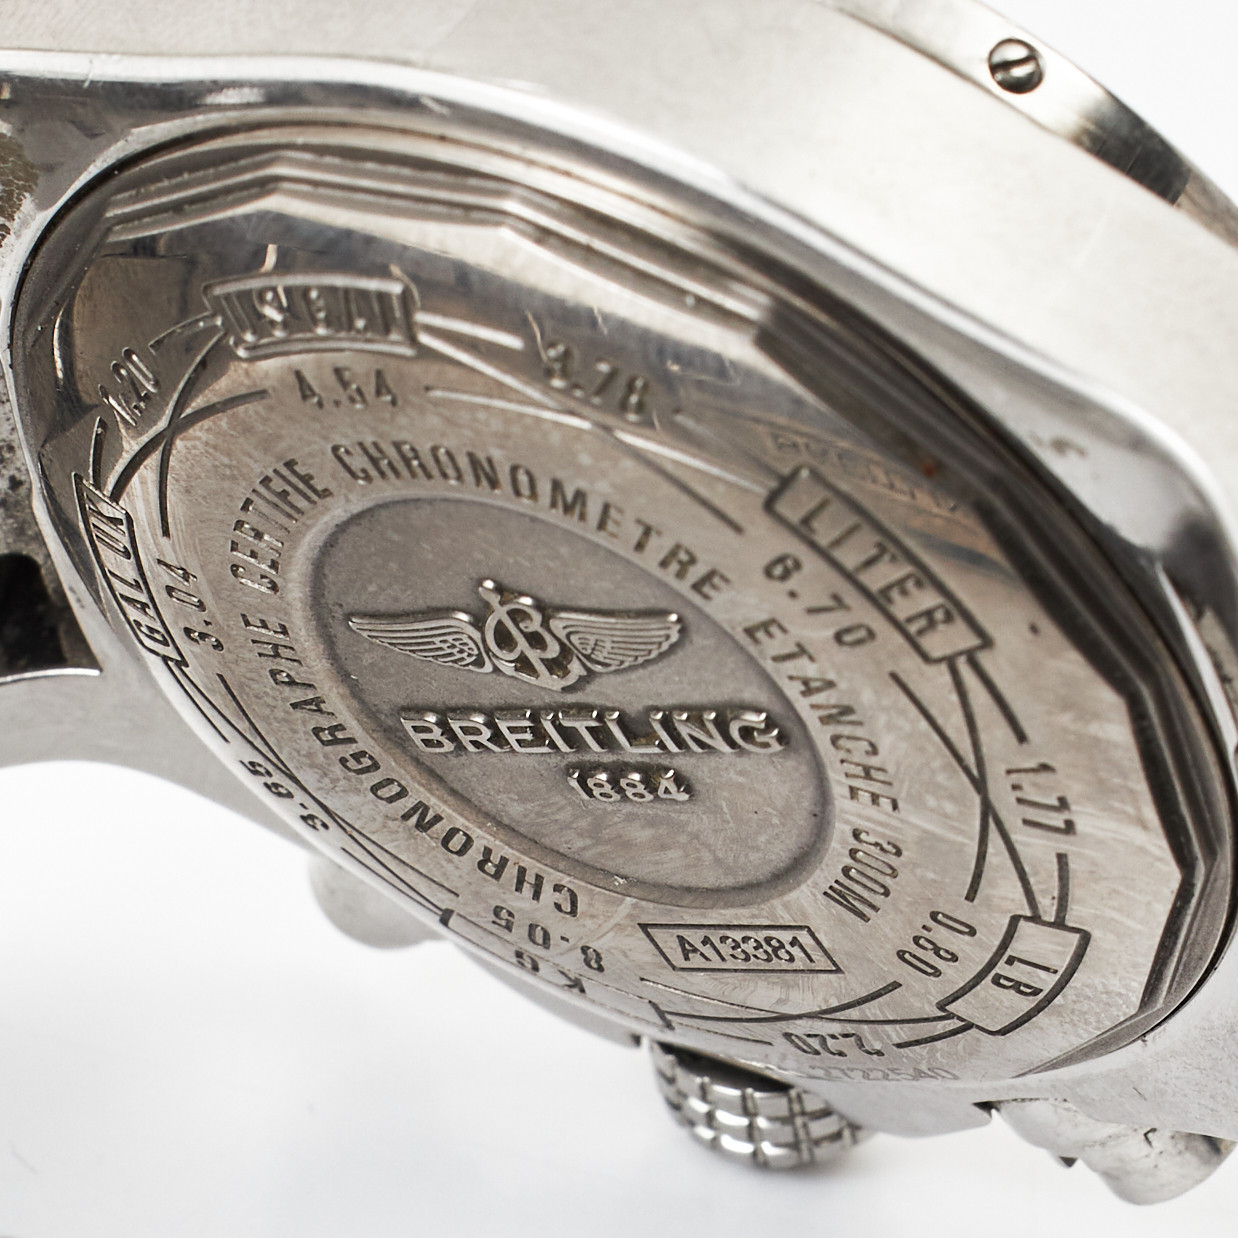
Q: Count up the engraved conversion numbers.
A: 10